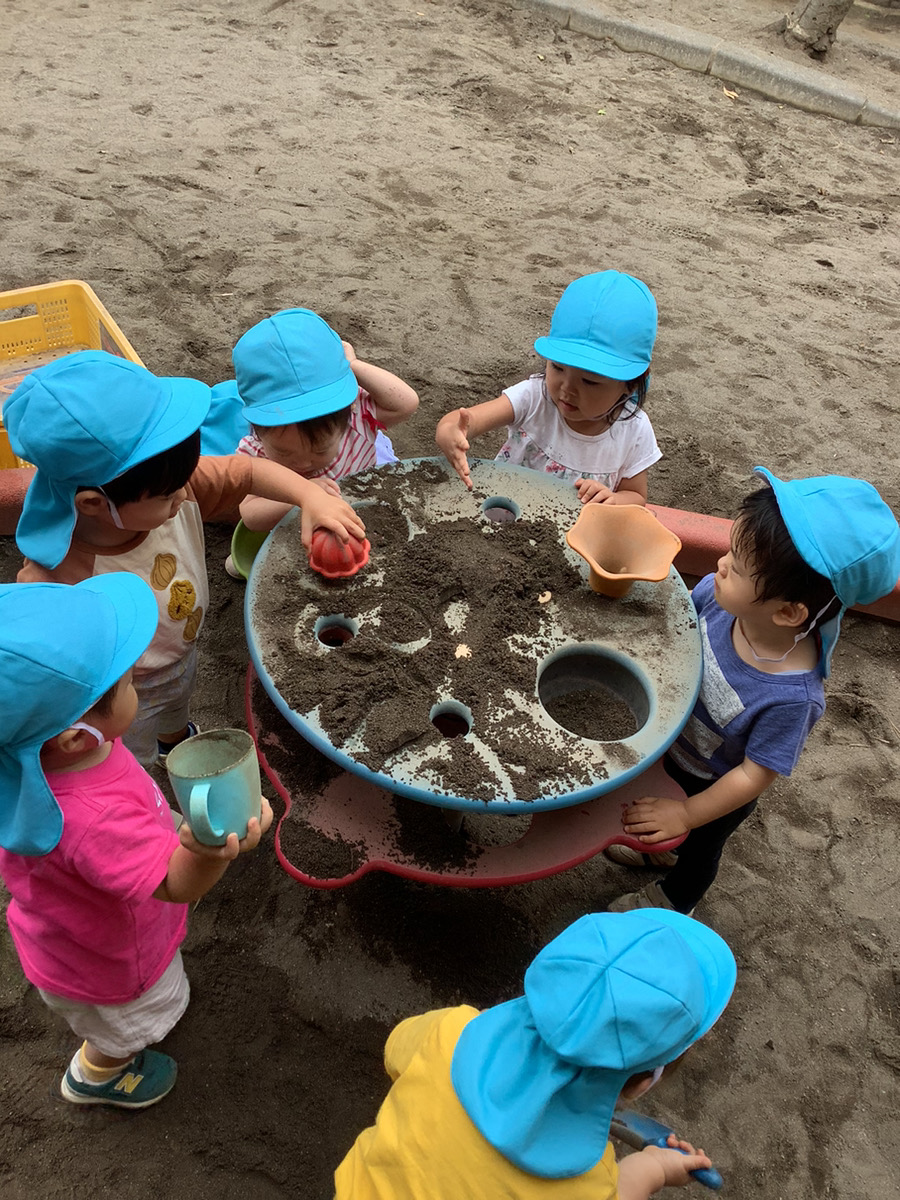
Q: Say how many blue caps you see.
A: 6